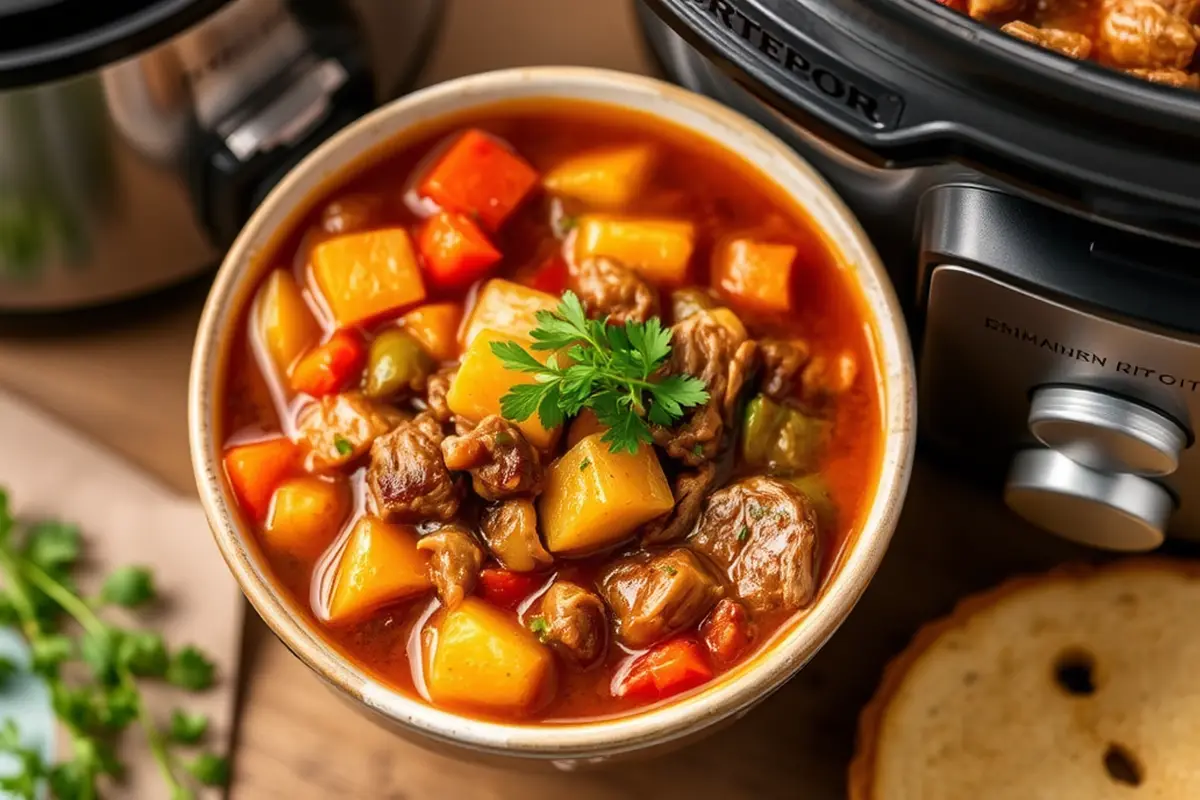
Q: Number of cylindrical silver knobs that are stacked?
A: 2